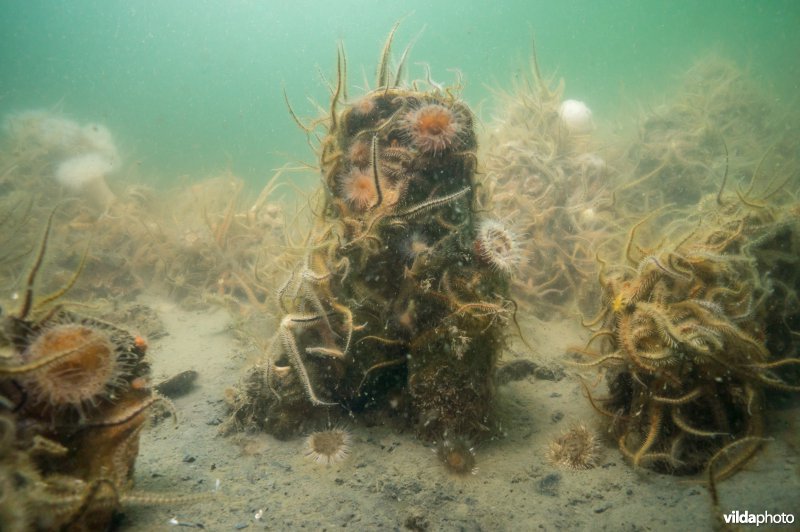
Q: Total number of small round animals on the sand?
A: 3